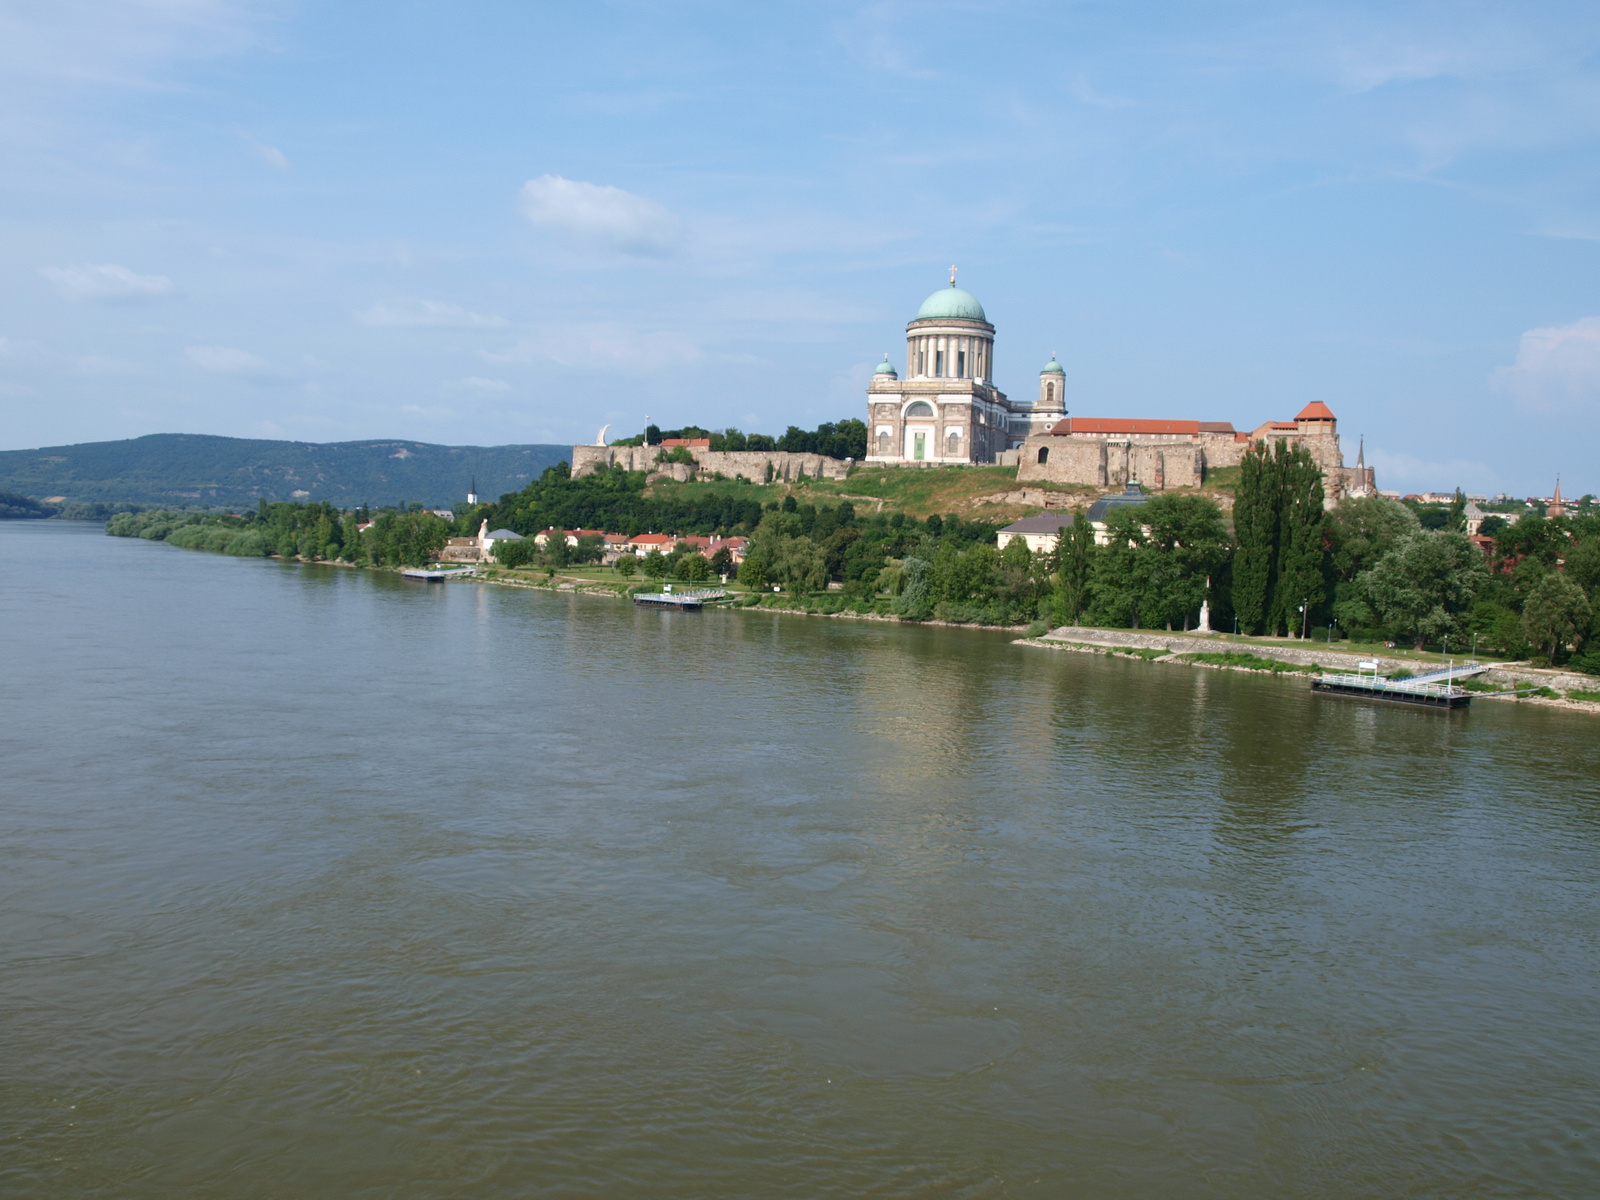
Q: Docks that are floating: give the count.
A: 3